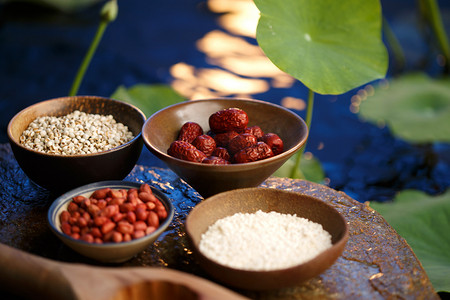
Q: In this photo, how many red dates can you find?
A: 11